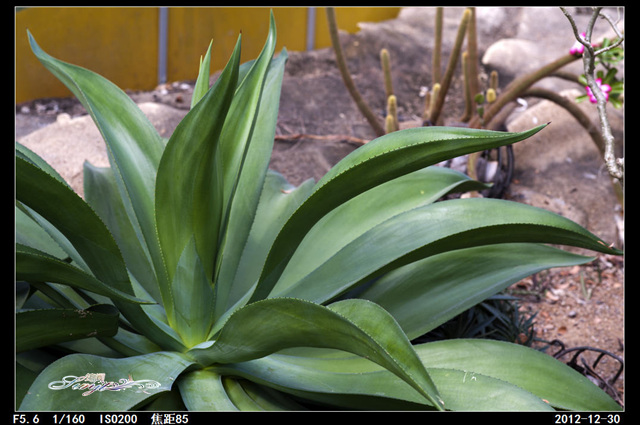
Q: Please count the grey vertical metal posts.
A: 2